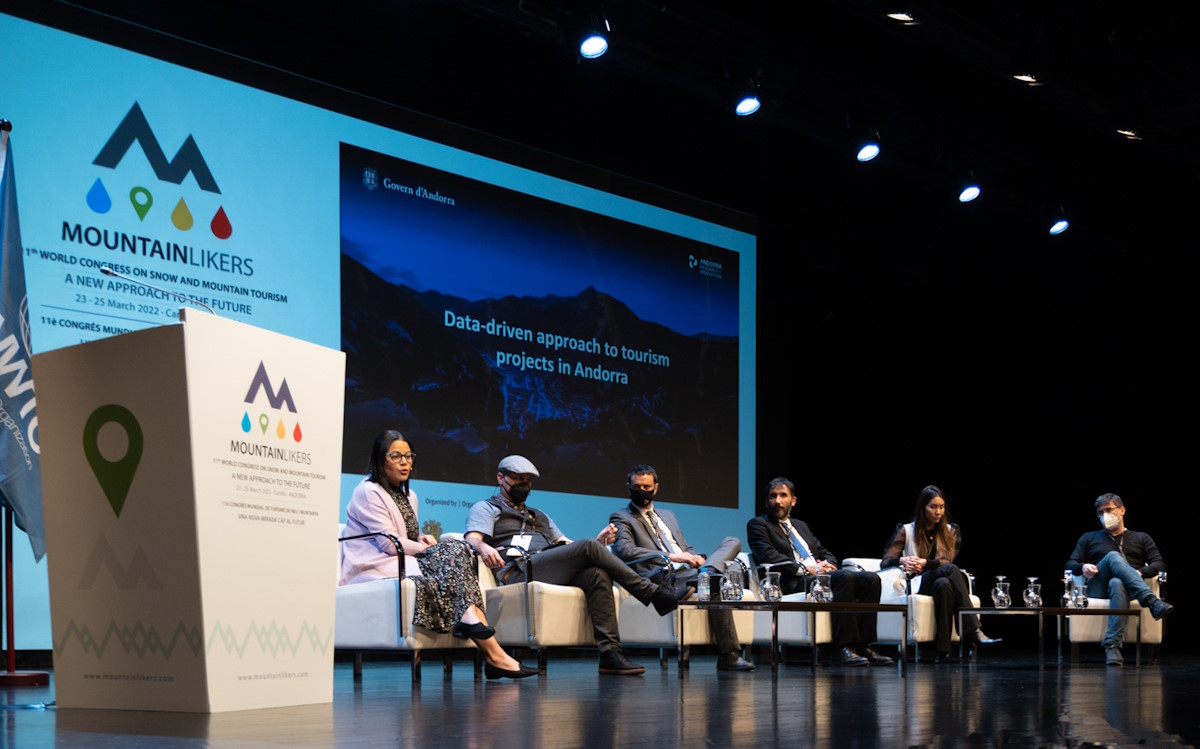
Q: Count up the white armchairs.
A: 6